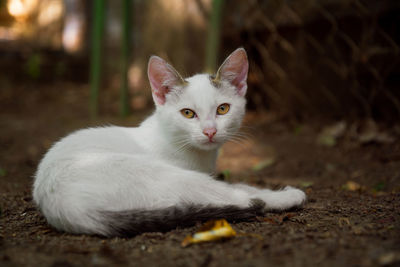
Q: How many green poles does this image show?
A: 3